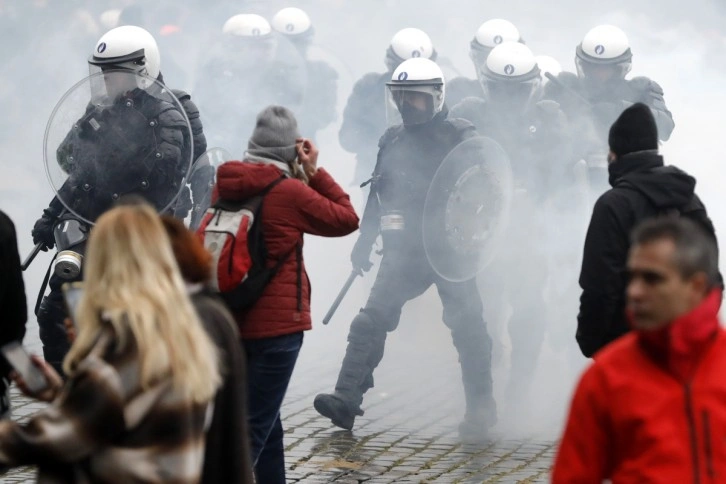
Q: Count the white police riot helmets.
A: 9